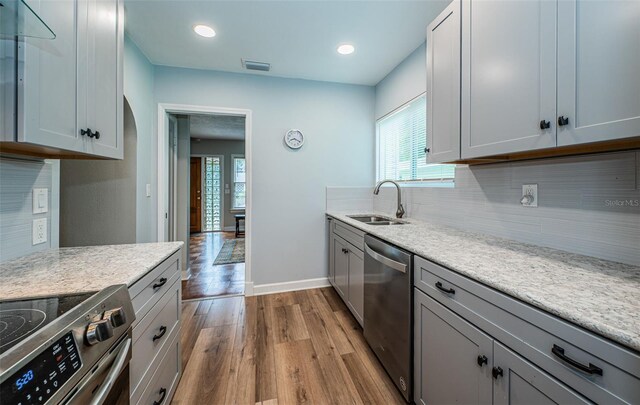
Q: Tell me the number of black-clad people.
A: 0